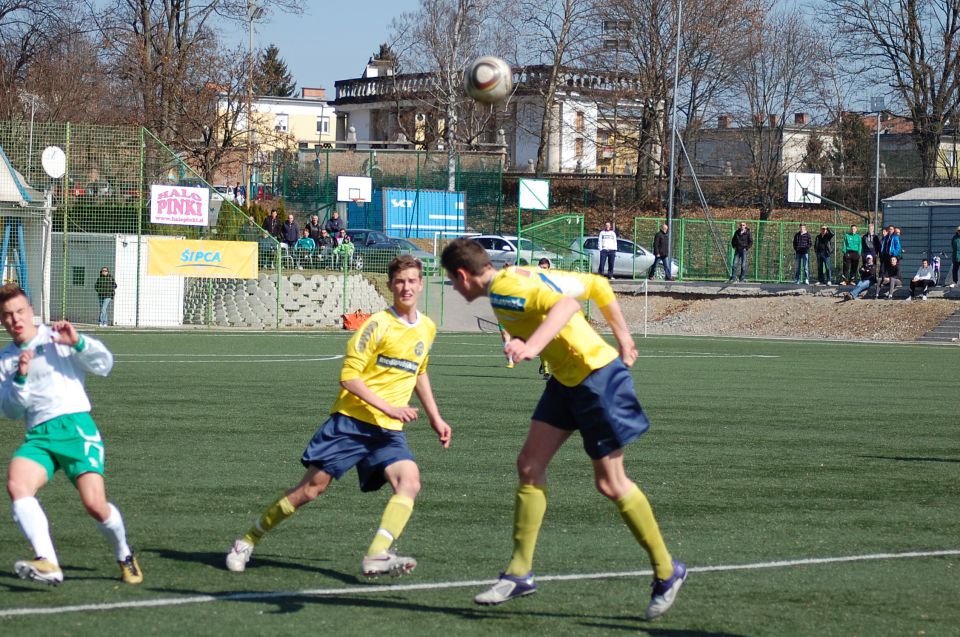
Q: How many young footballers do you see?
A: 3